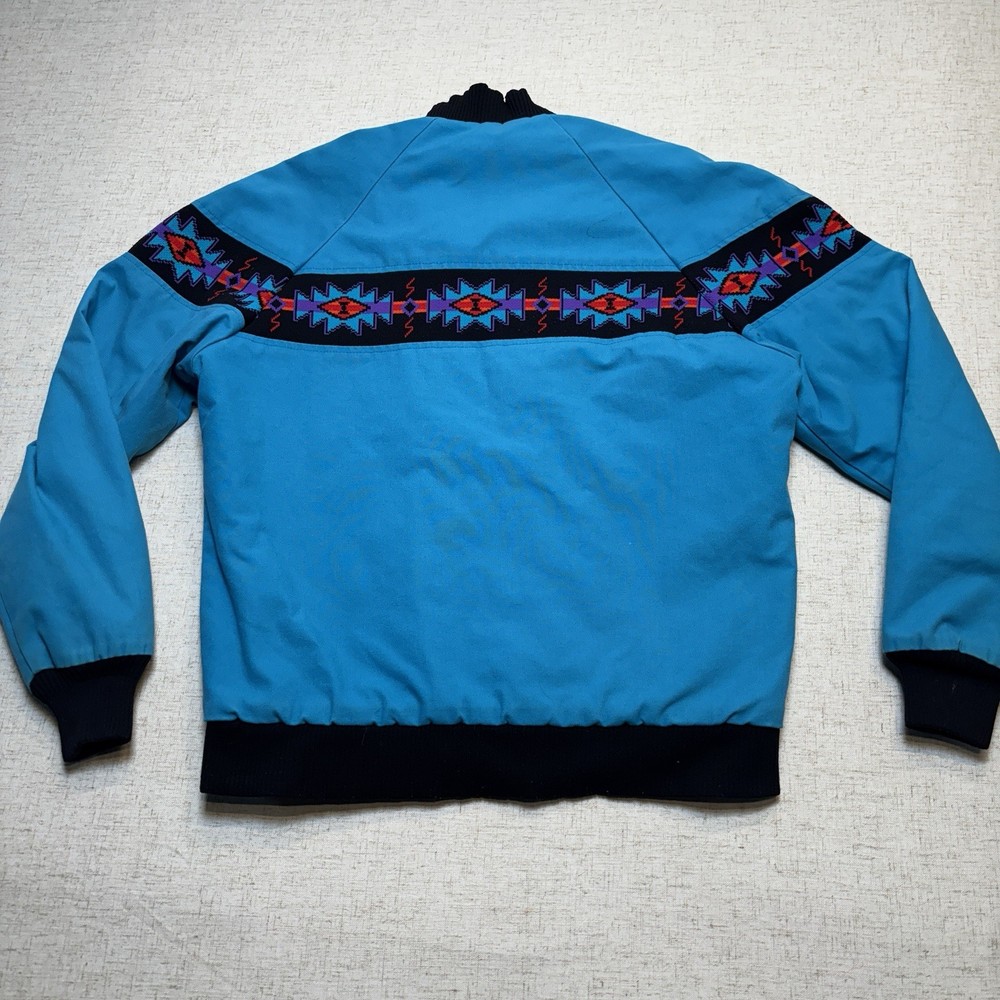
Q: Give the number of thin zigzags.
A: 11